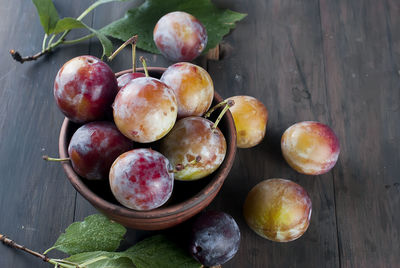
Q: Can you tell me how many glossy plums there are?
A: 12